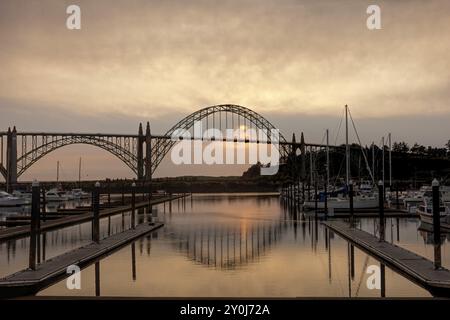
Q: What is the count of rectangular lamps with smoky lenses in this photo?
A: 0